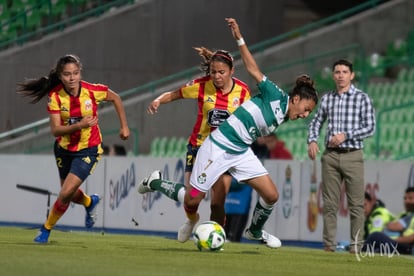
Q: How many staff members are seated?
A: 2